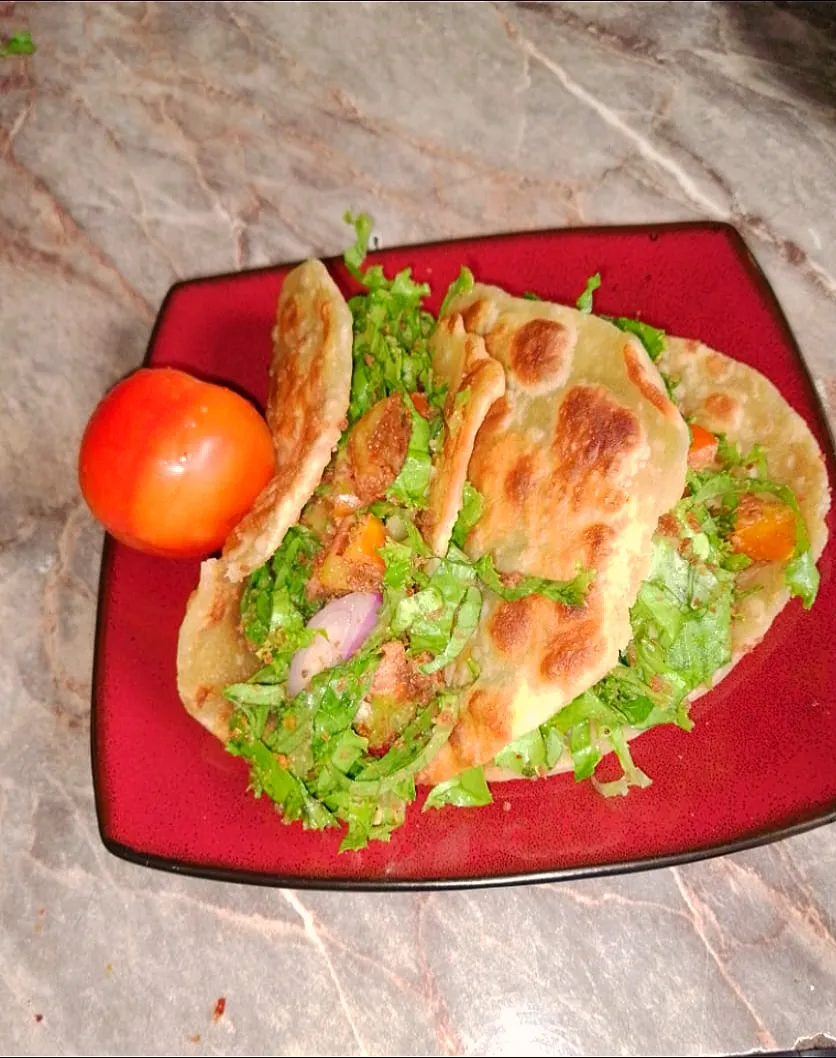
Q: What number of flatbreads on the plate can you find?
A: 2